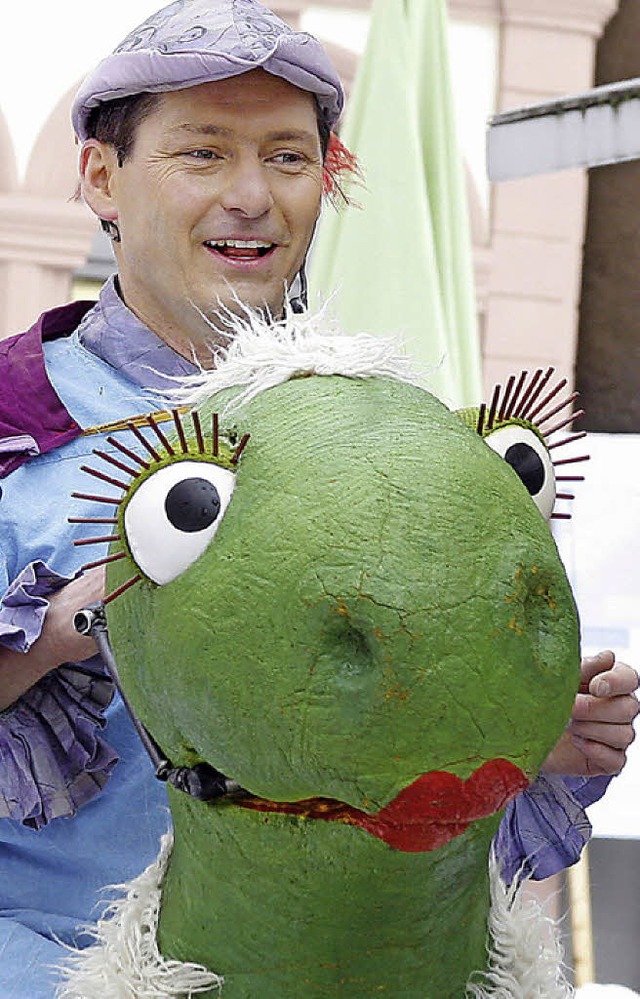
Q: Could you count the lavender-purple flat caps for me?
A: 1